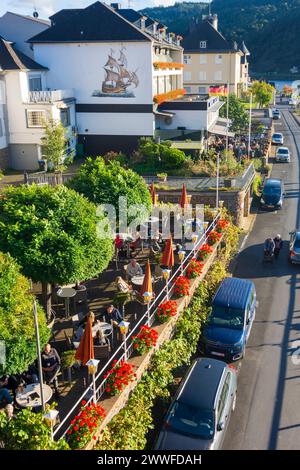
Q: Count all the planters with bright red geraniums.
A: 9